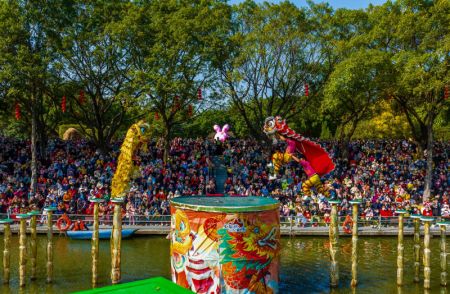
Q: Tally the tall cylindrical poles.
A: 12